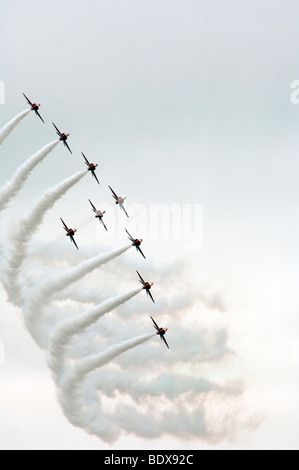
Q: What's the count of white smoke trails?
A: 6